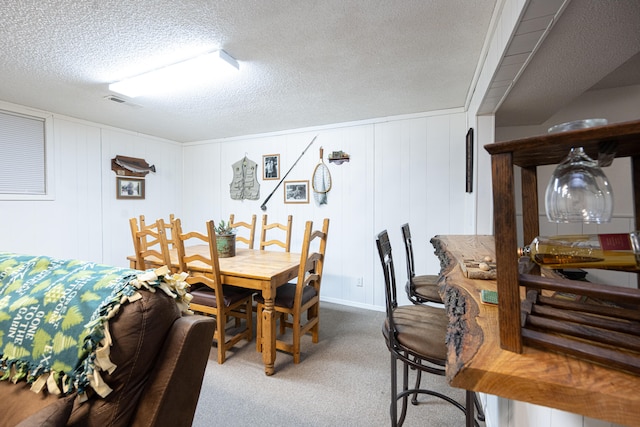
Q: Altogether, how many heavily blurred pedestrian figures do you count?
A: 0